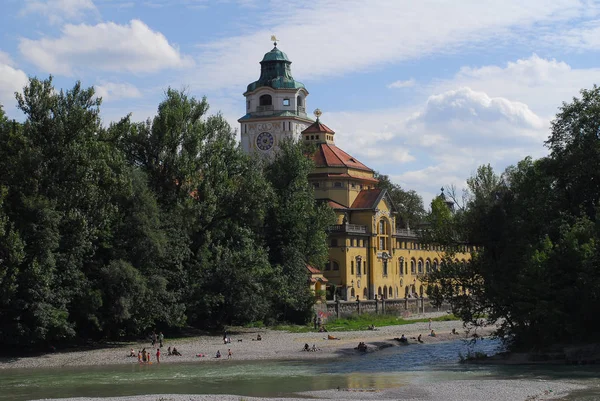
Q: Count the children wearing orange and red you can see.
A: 3